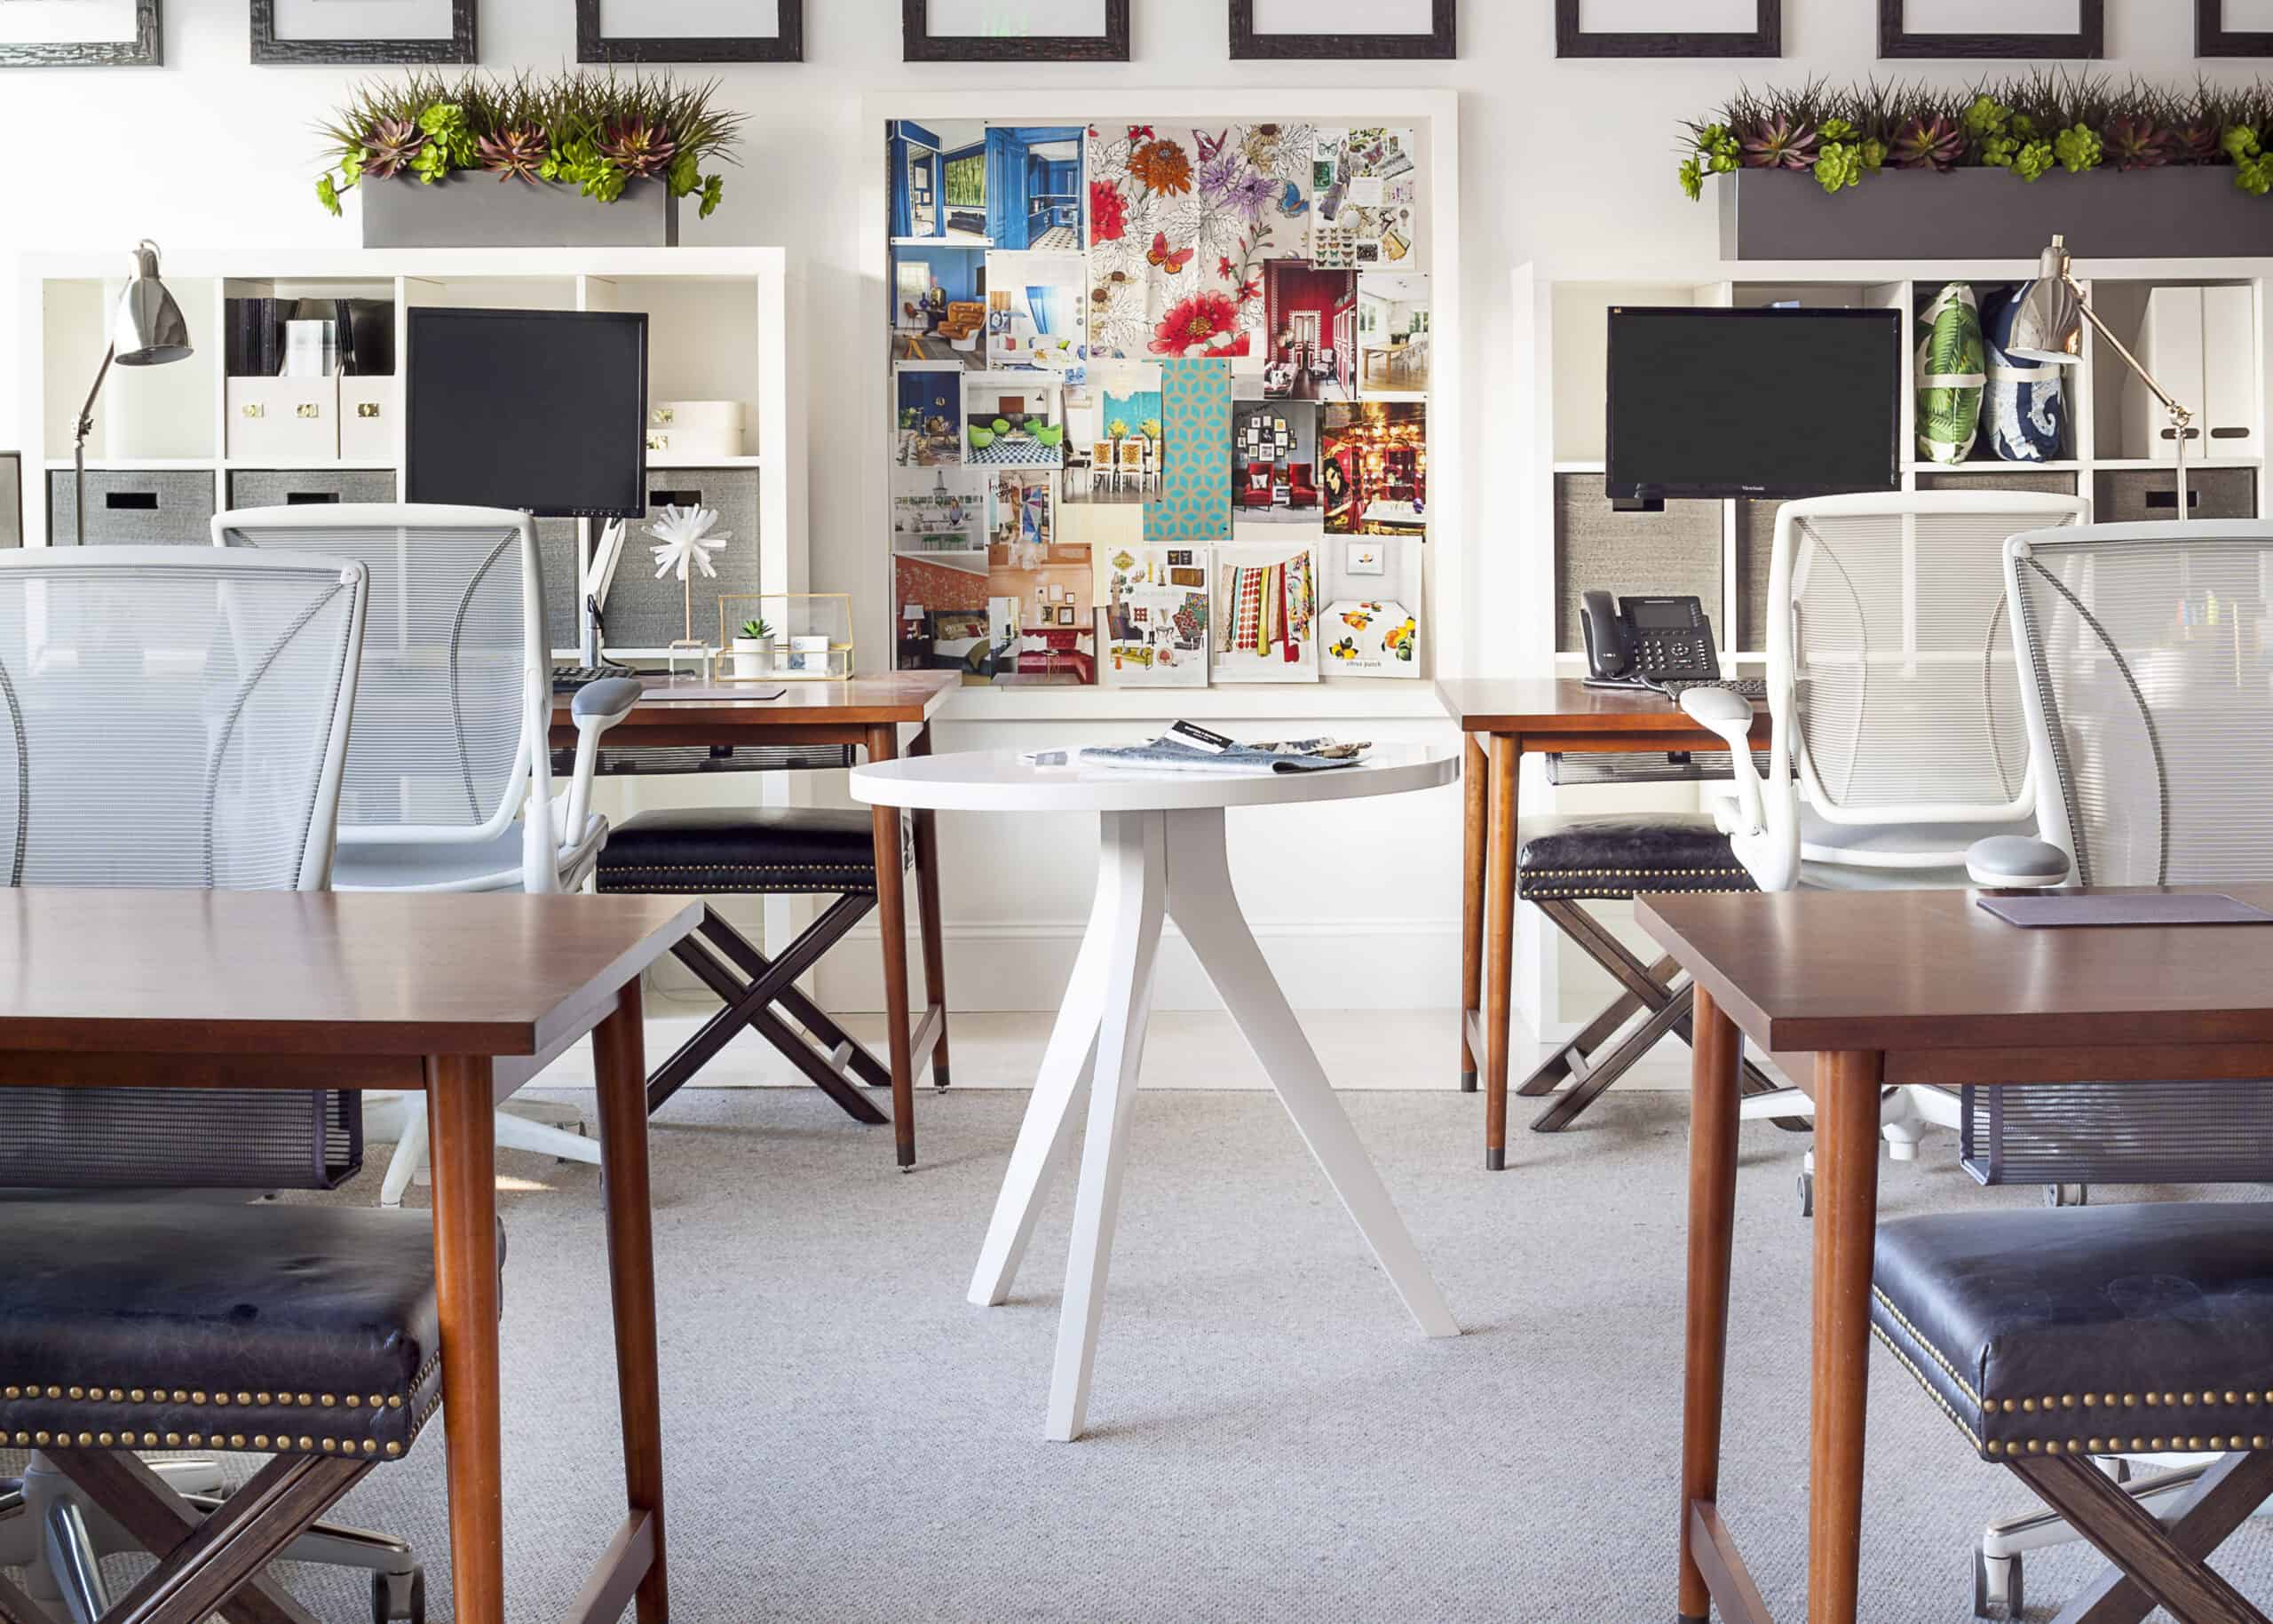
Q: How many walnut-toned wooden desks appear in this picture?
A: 4